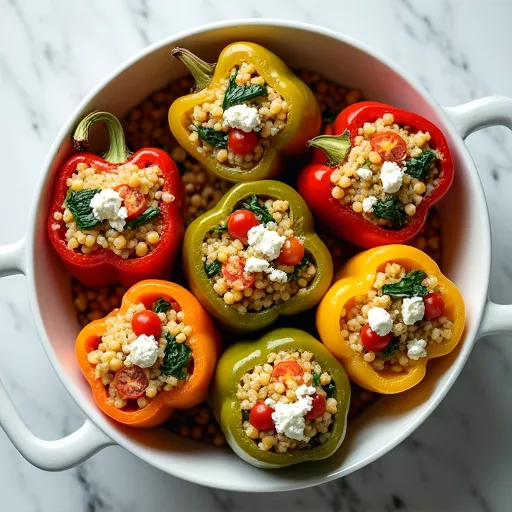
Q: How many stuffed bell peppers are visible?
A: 7